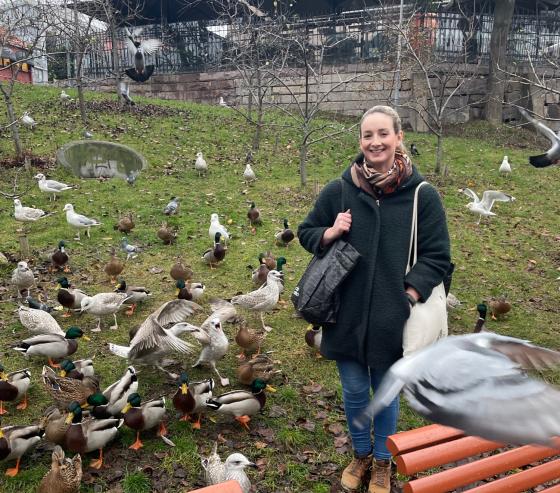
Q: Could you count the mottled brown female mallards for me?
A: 11